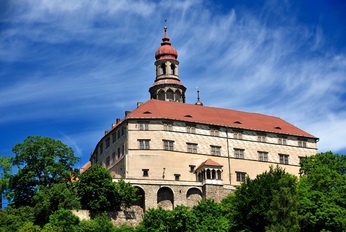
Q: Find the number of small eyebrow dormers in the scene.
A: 4